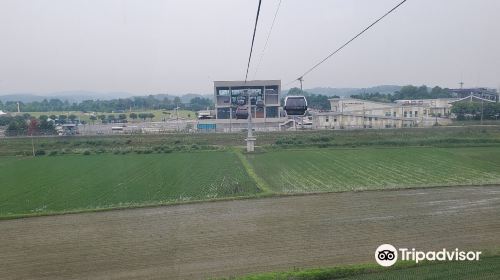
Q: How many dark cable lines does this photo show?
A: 3